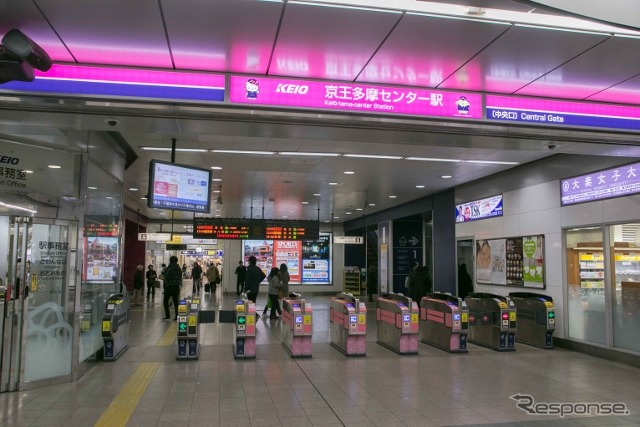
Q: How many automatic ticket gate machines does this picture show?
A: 9